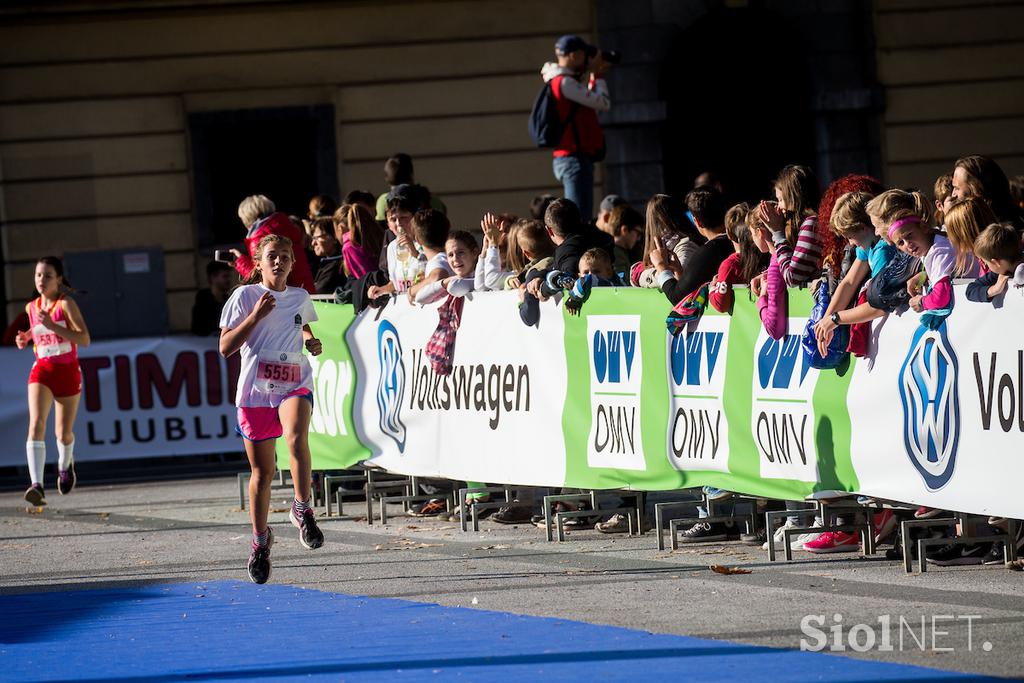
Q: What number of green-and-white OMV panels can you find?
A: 3